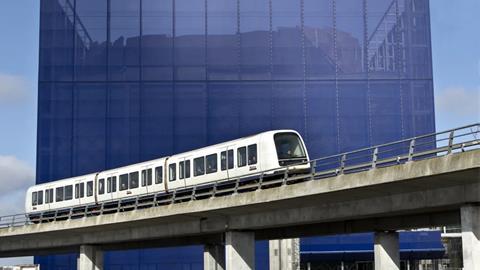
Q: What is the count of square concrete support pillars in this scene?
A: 5